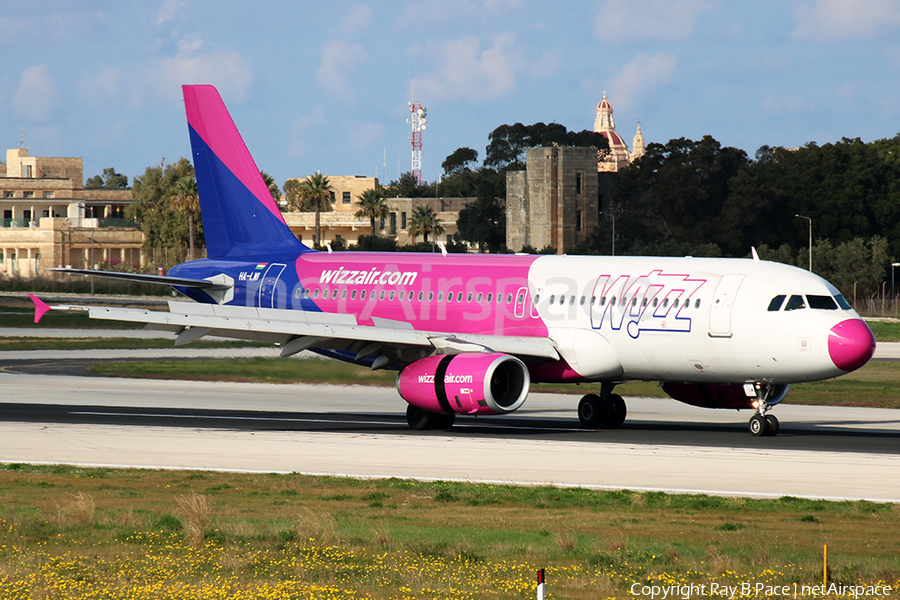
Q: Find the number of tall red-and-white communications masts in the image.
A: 1